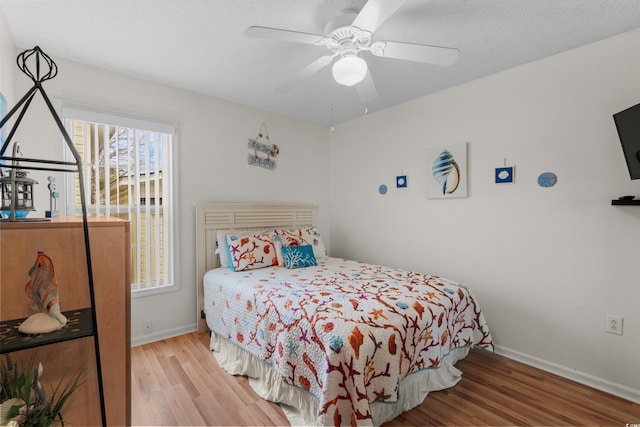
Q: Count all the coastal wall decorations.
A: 6